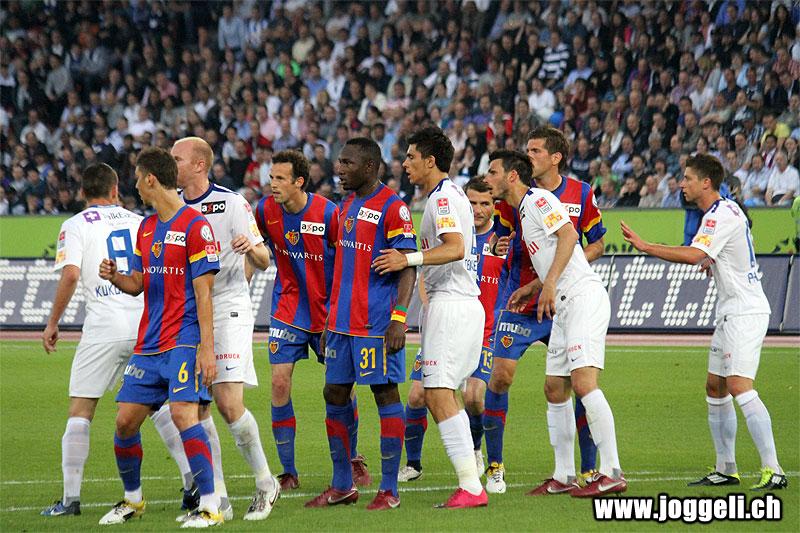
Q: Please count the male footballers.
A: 10